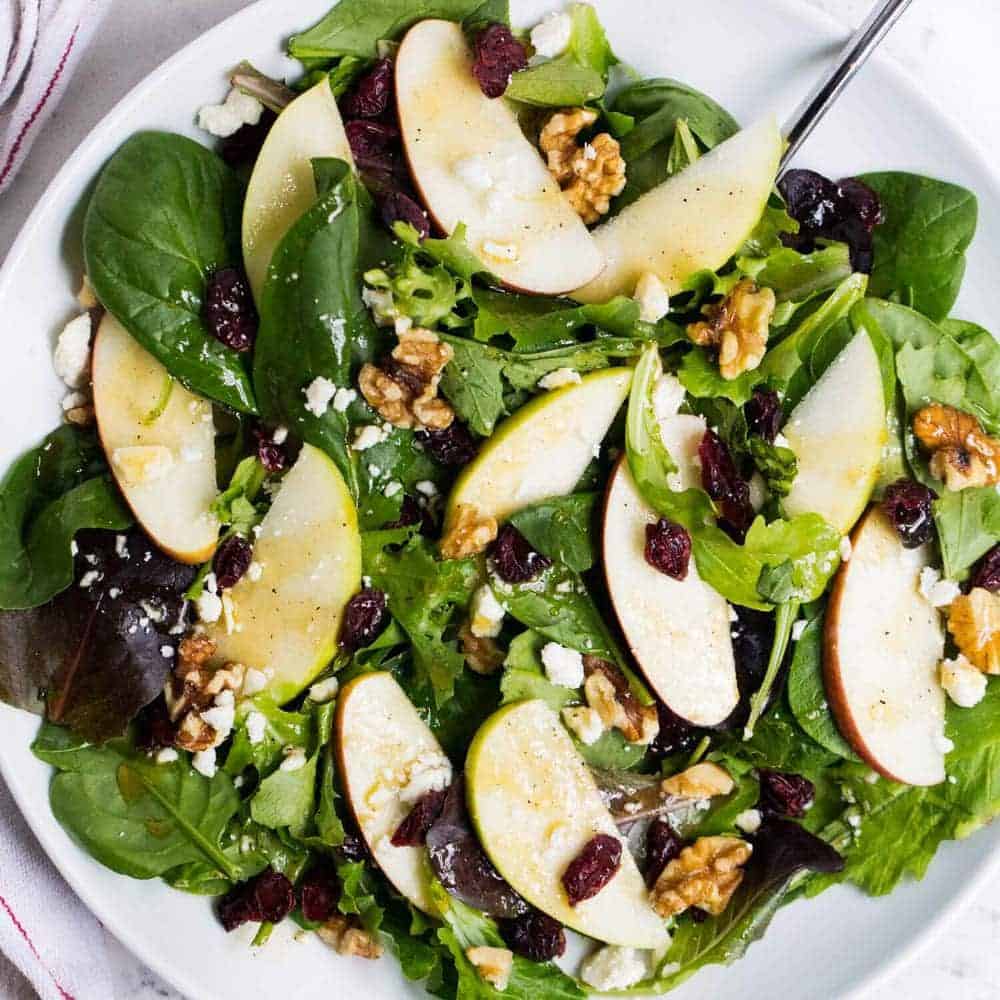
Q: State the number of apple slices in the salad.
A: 11